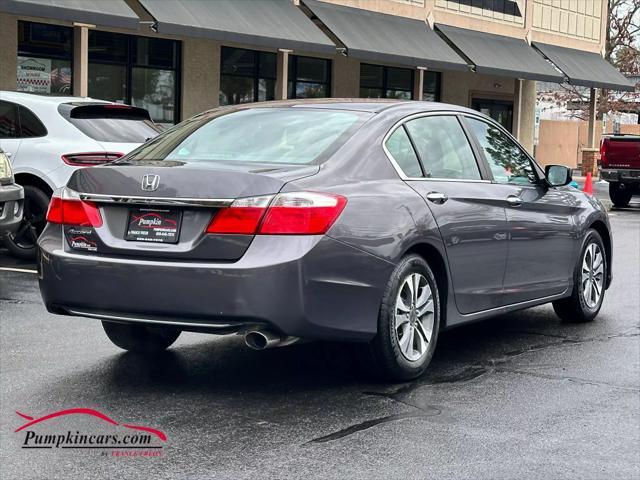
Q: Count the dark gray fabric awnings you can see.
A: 5